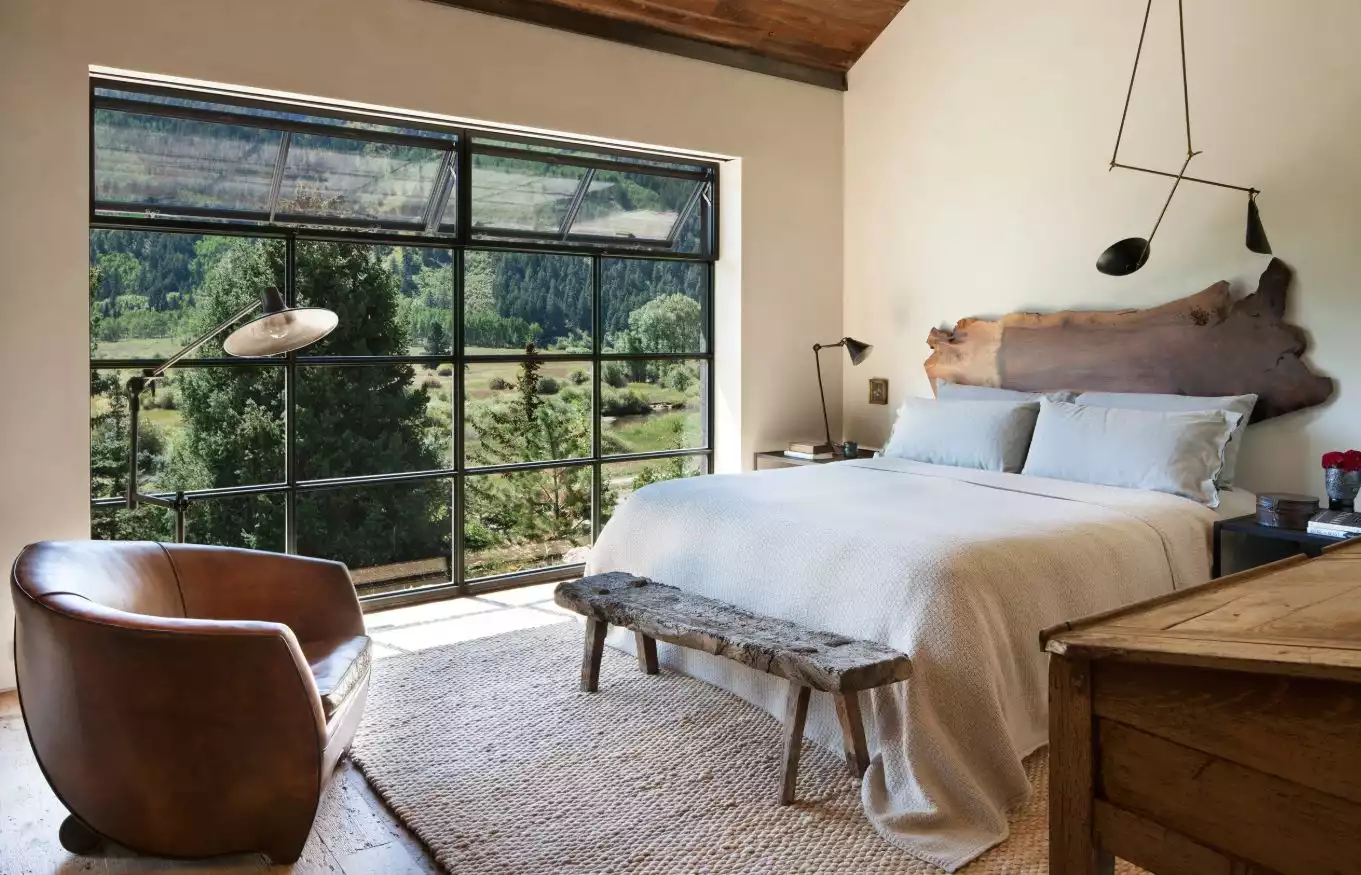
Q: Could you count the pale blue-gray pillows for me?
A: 4